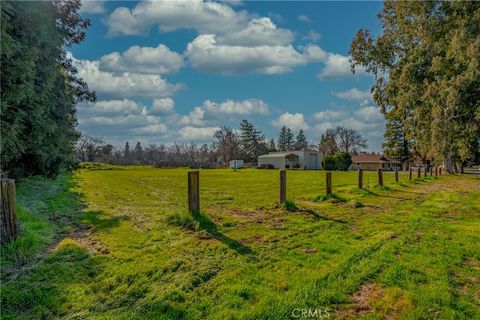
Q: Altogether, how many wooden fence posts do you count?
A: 13